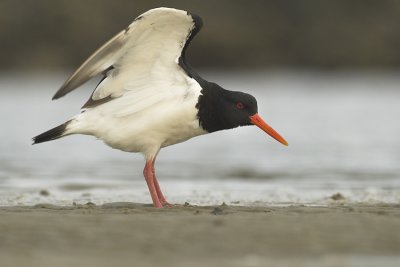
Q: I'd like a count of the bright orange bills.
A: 1